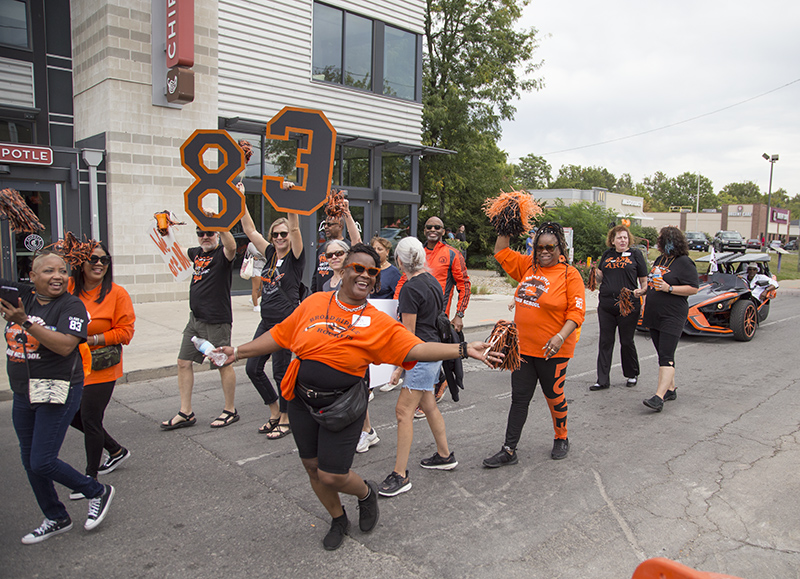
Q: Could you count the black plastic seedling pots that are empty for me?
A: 0